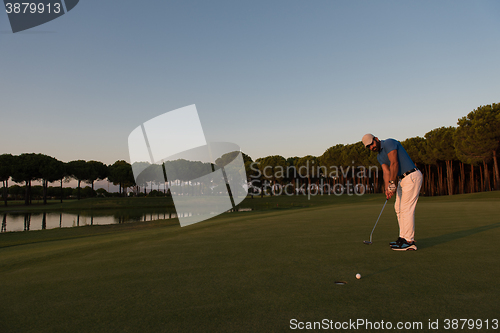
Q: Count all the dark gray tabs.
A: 2